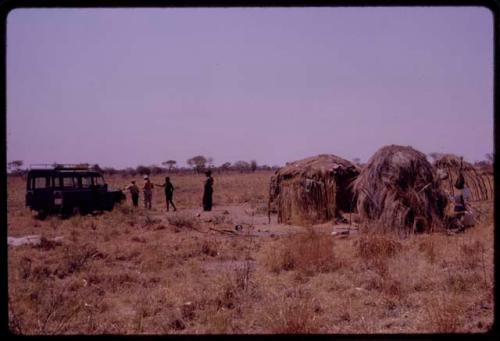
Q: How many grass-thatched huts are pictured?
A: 3